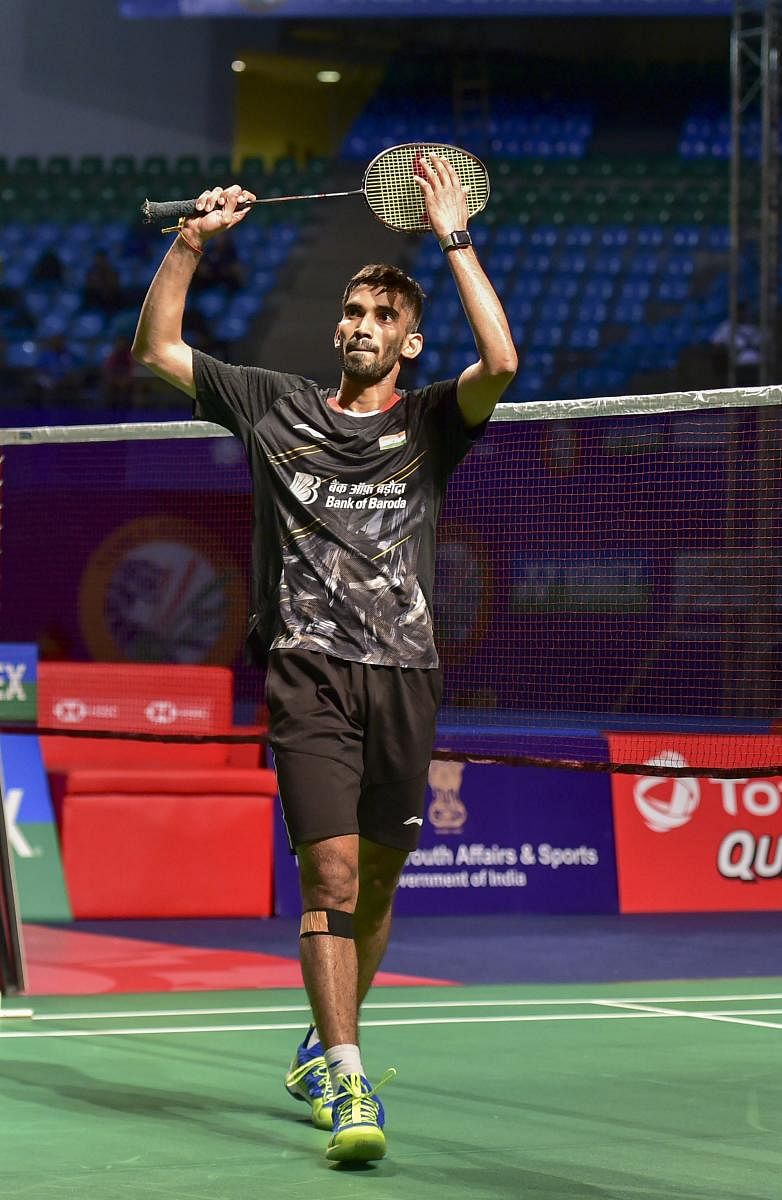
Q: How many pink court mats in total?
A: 1